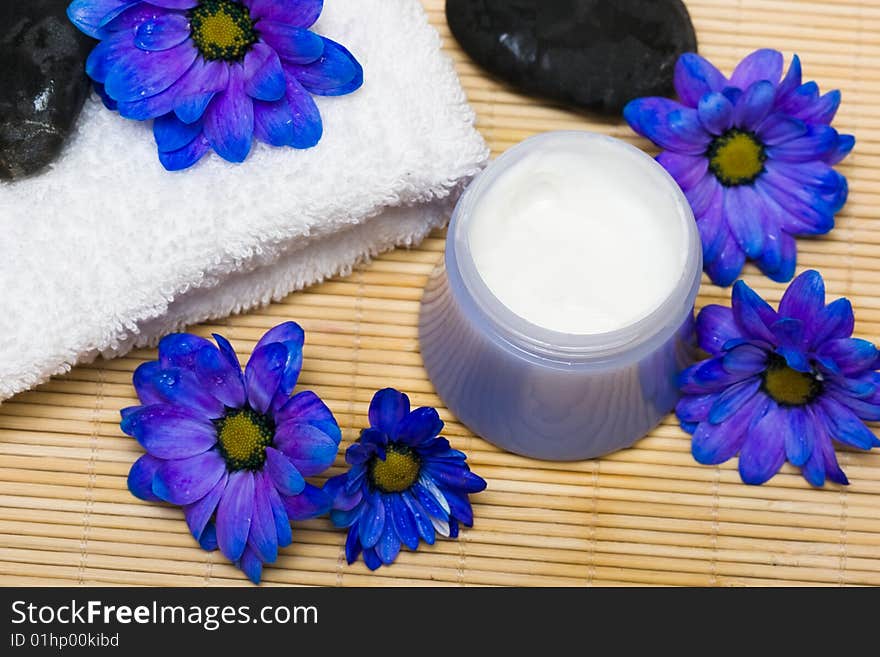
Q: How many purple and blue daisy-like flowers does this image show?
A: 5